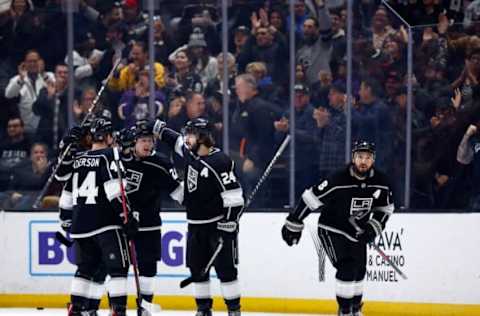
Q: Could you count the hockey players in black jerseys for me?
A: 5